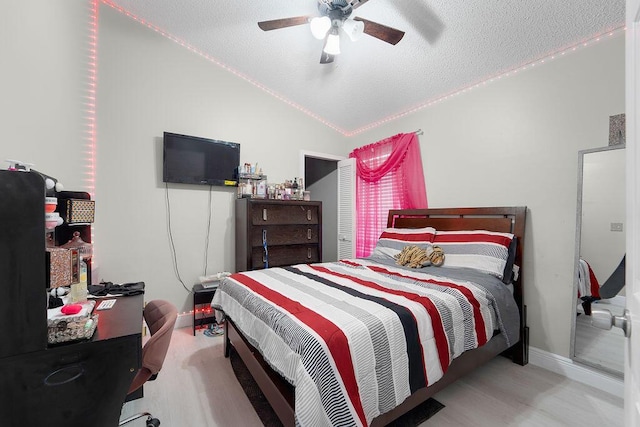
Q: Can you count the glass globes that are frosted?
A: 3